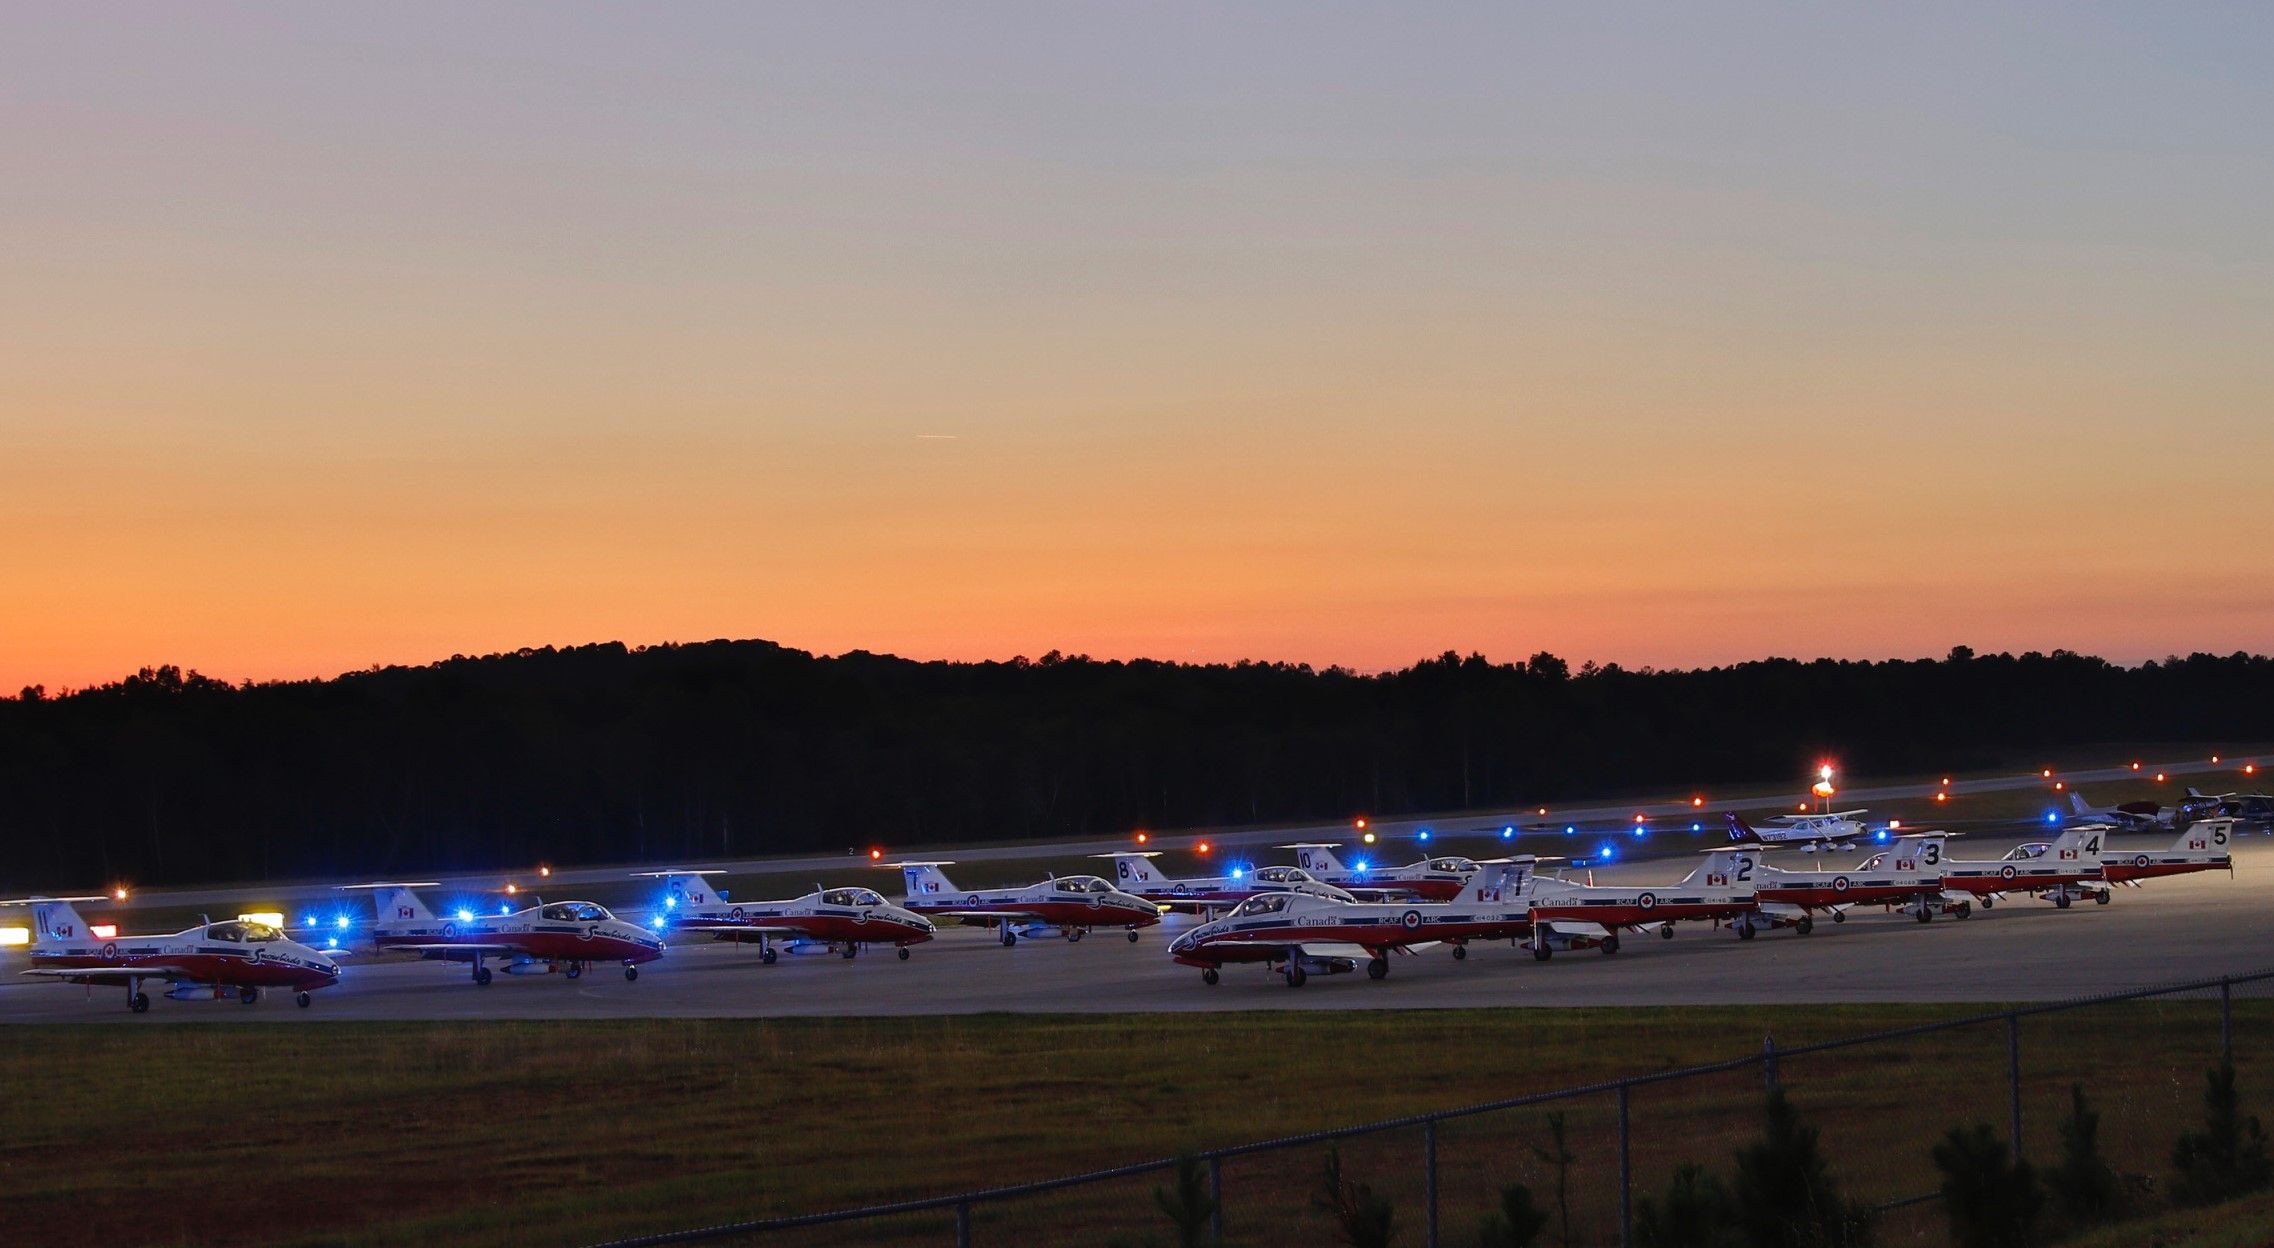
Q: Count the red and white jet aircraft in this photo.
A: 11